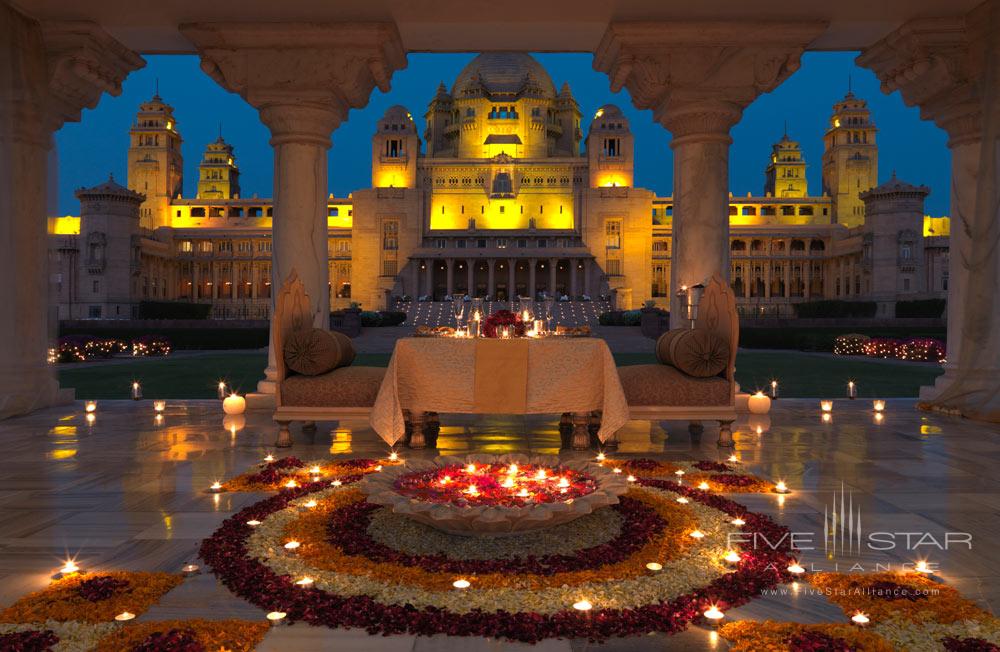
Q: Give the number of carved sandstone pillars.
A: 4